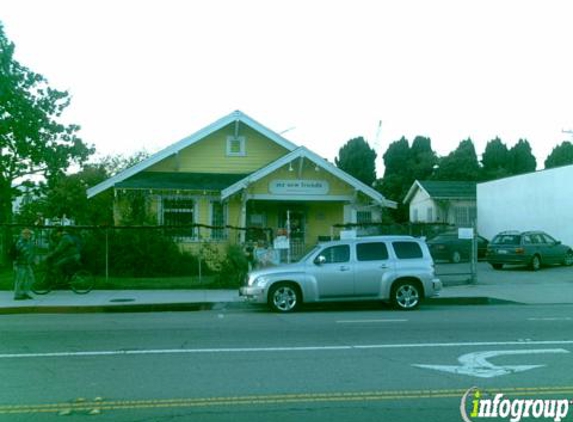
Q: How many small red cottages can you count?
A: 0